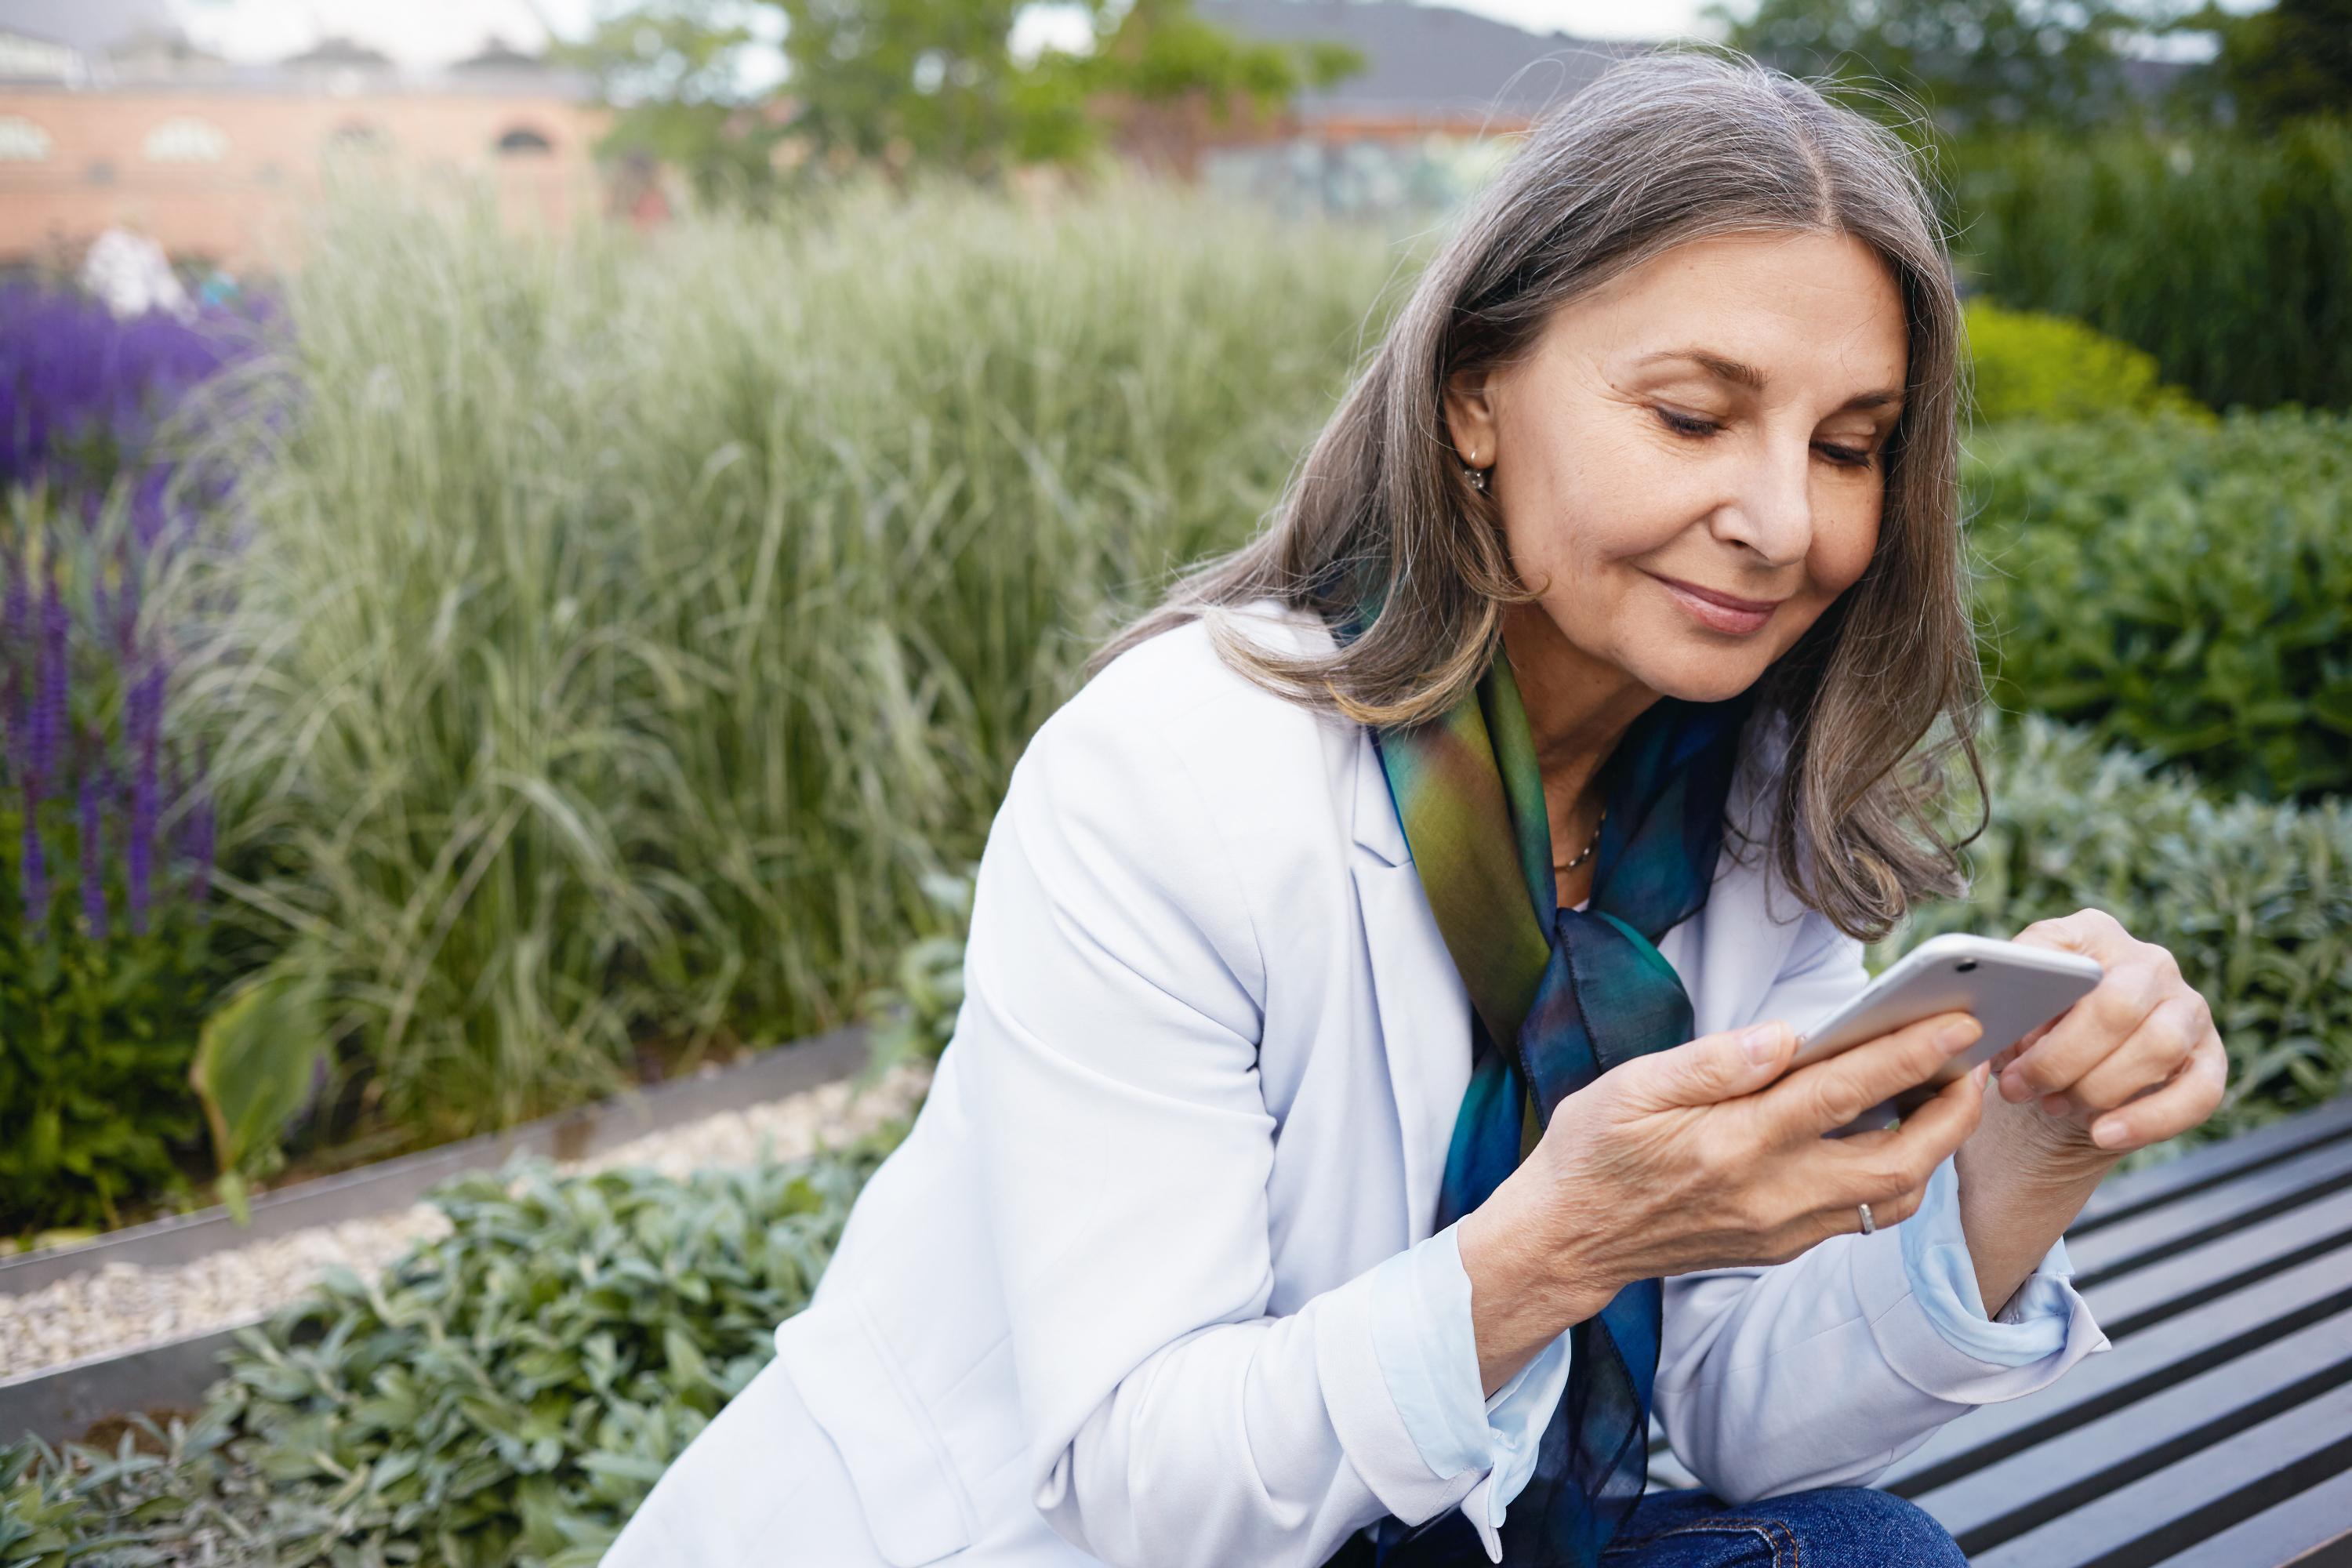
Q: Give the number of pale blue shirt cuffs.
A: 2